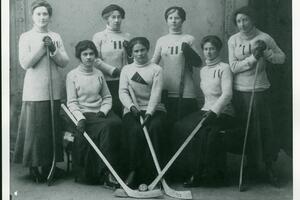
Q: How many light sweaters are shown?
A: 7